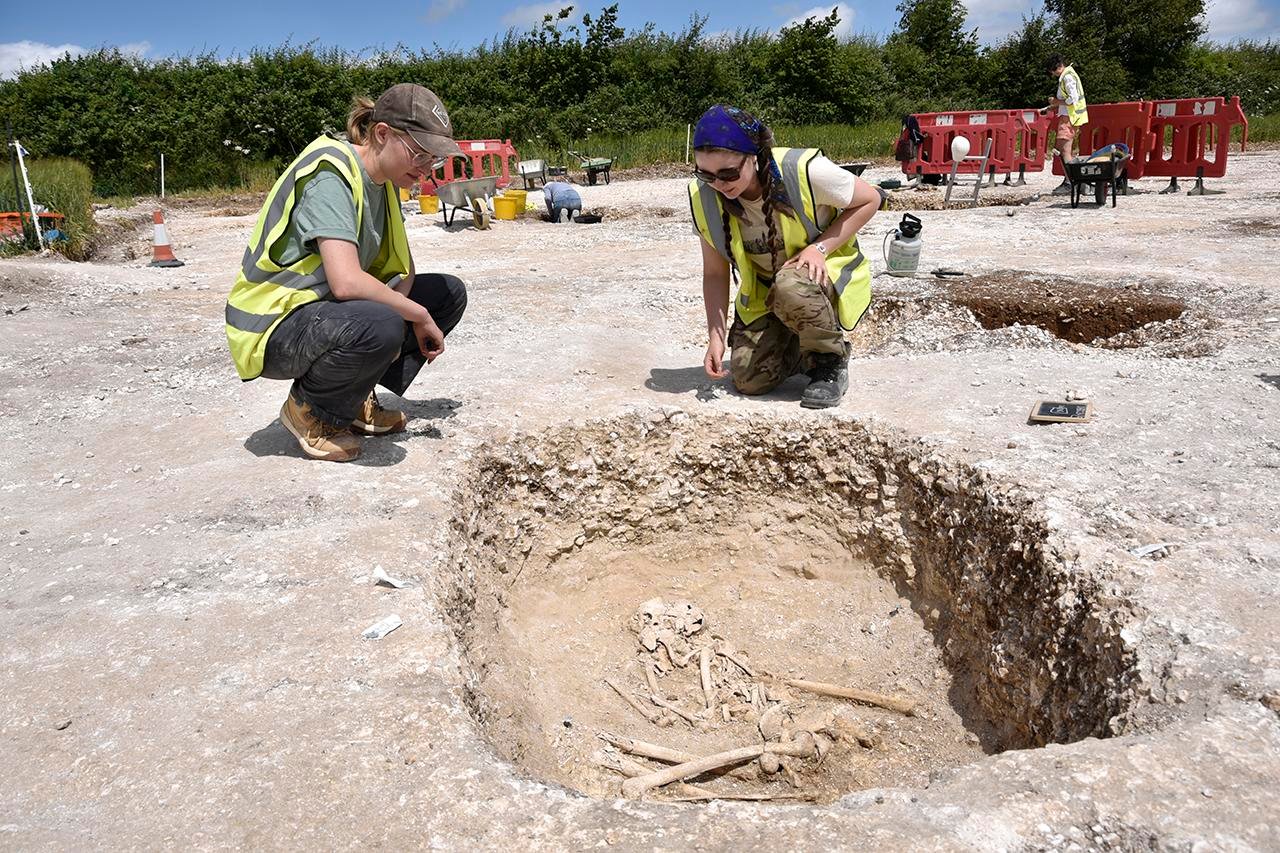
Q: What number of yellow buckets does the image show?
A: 4